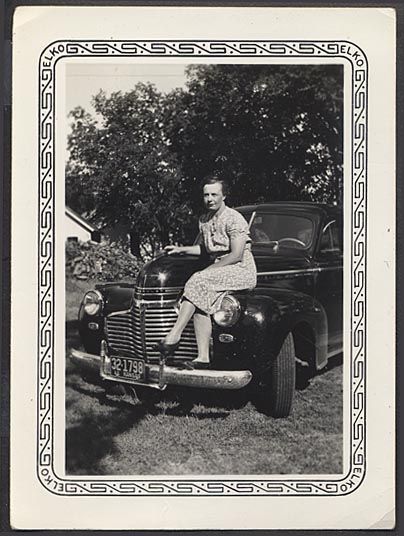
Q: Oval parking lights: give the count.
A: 2